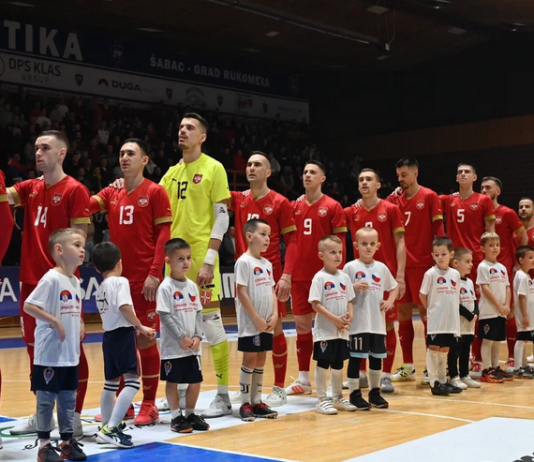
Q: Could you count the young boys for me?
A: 10